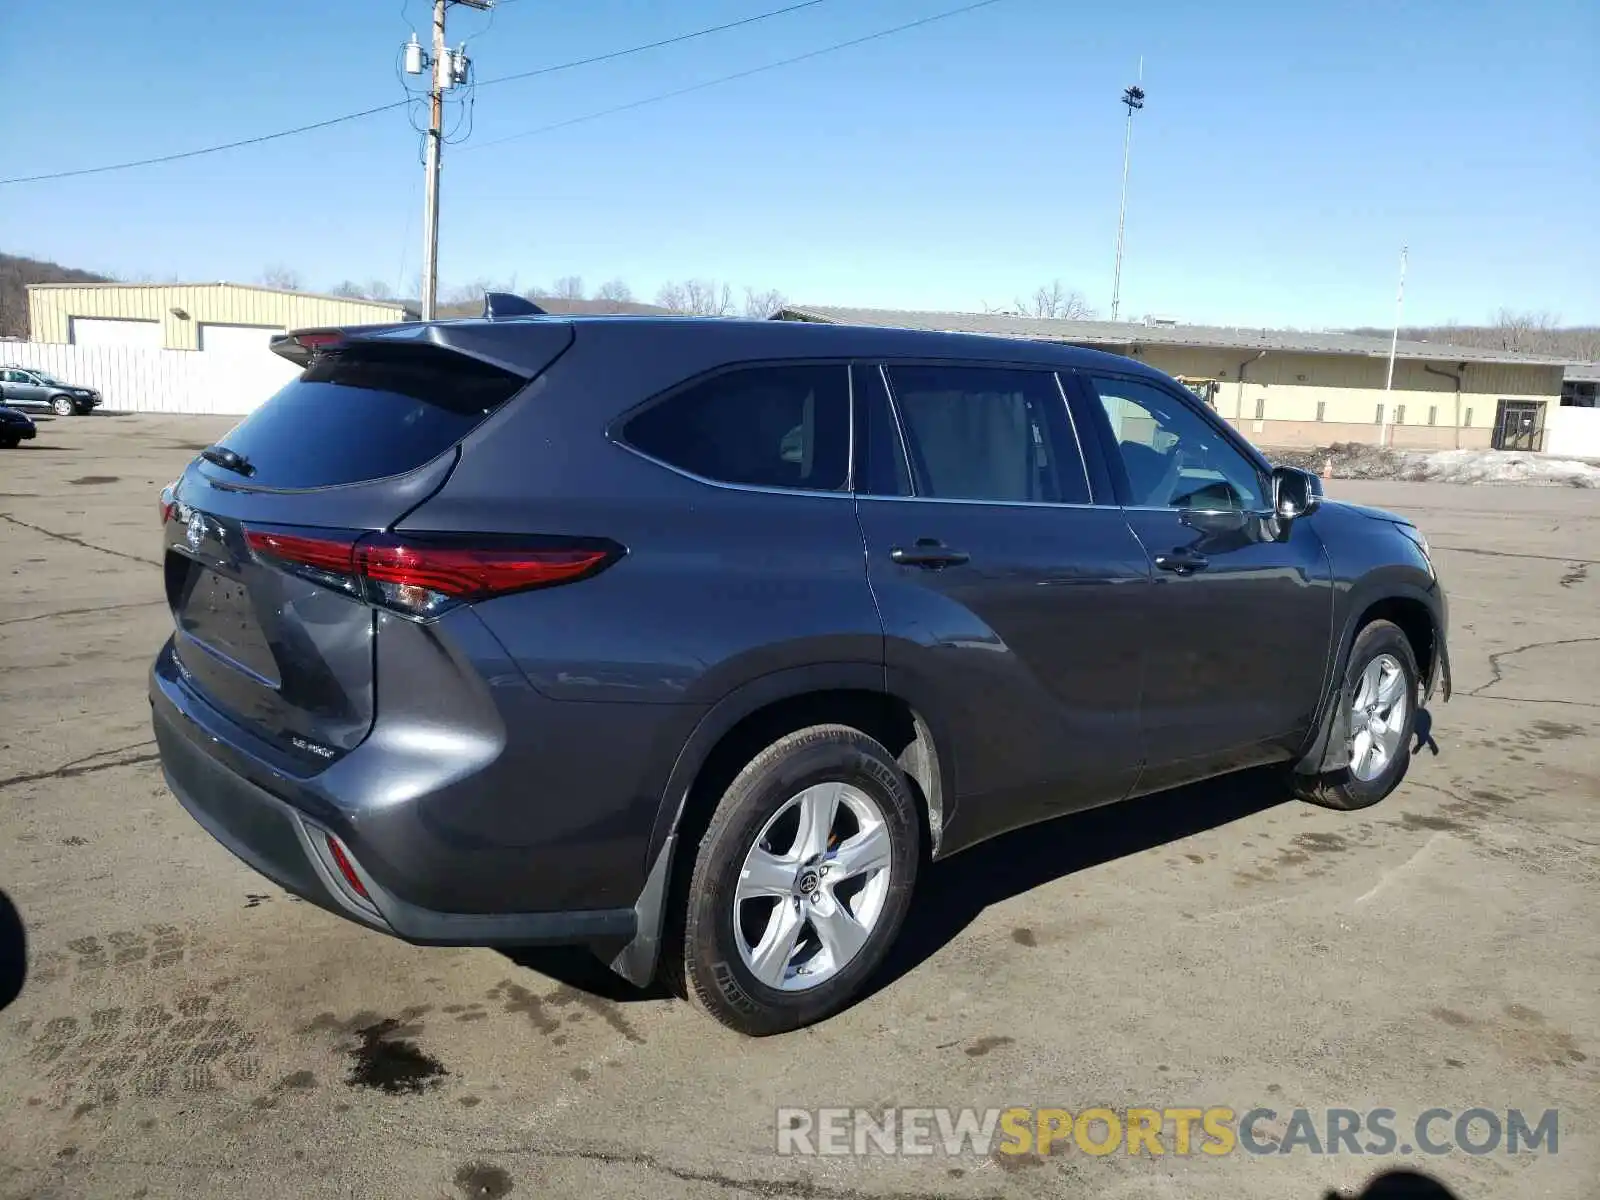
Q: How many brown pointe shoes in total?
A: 0